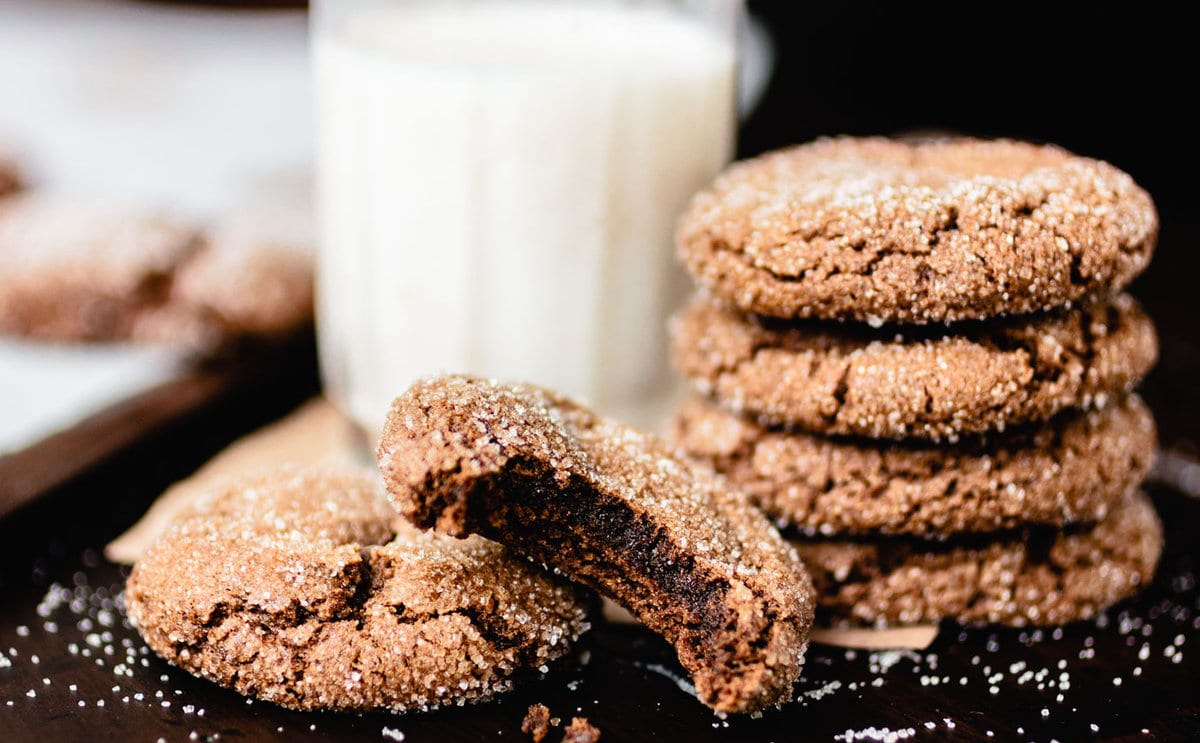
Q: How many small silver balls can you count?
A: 0